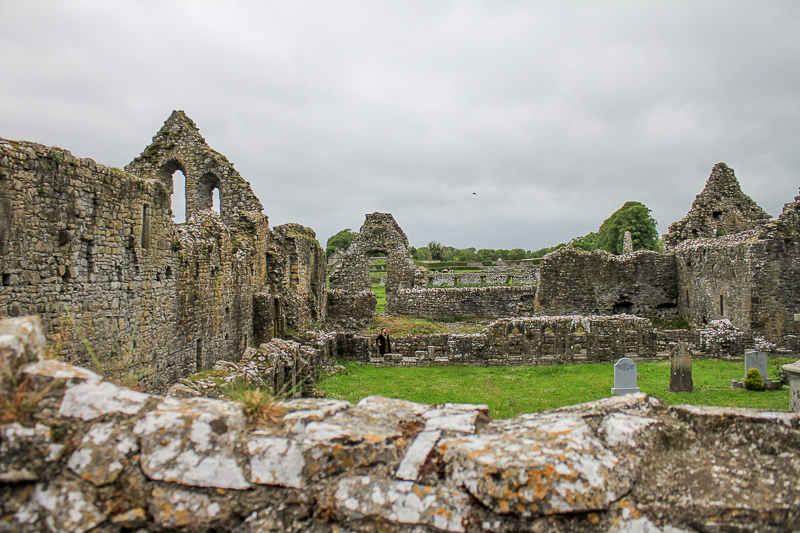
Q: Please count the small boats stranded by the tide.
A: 0